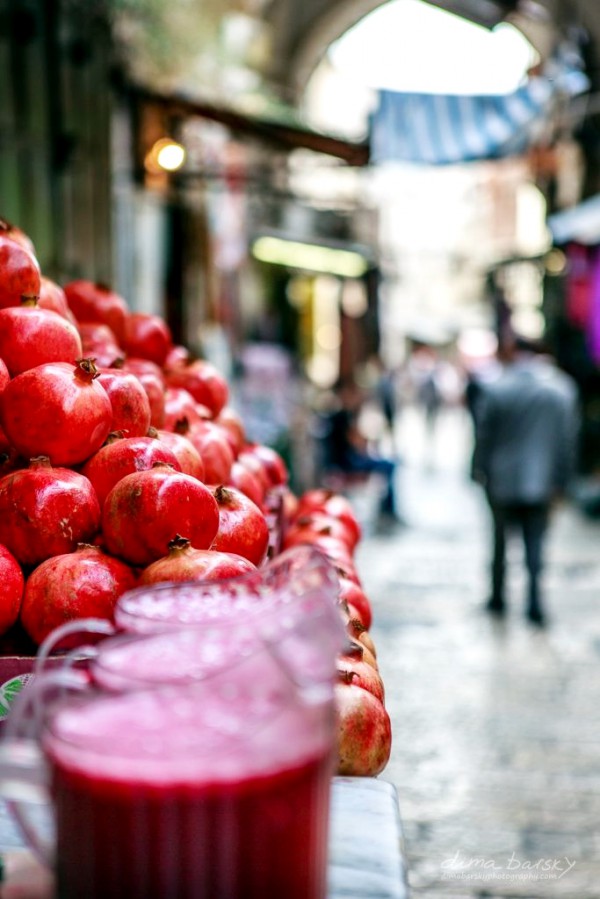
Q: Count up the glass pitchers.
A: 3